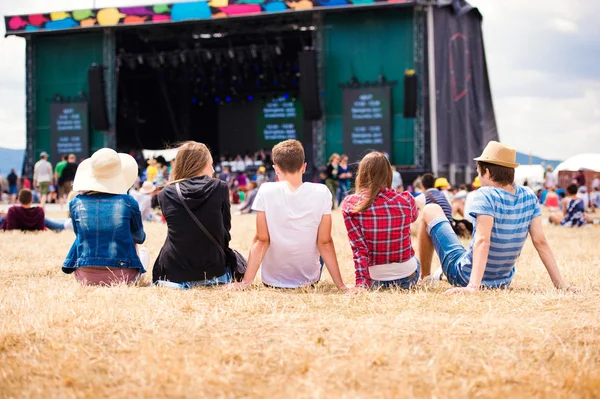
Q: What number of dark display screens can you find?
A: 3